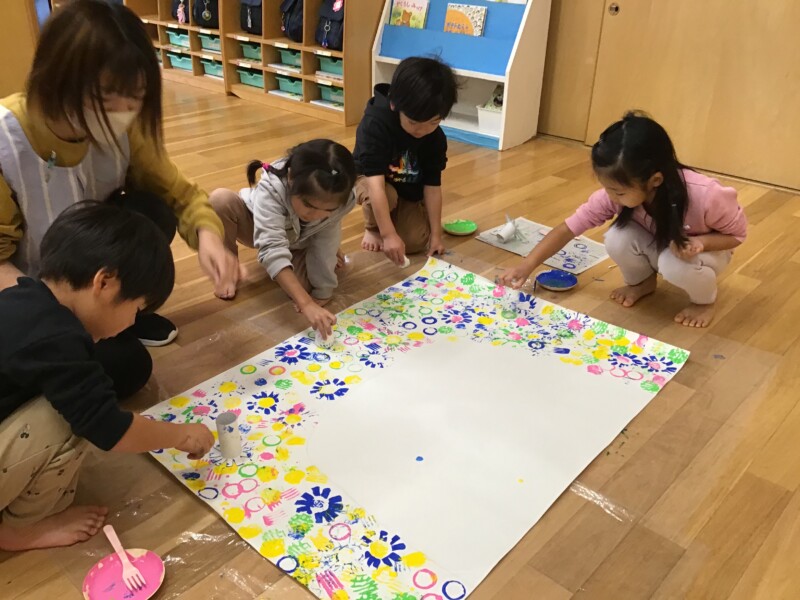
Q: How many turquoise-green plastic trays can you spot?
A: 10